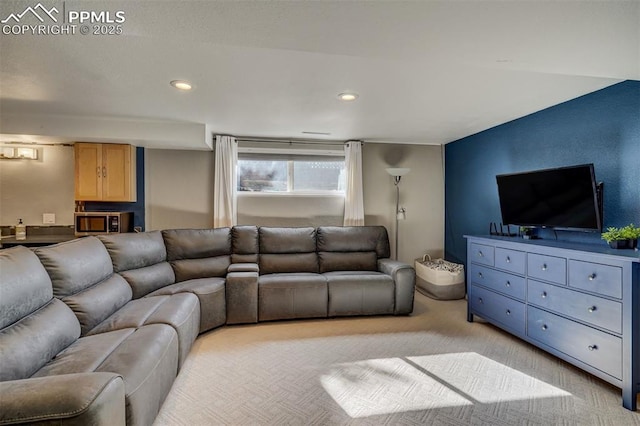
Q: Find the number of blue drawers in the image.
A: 8